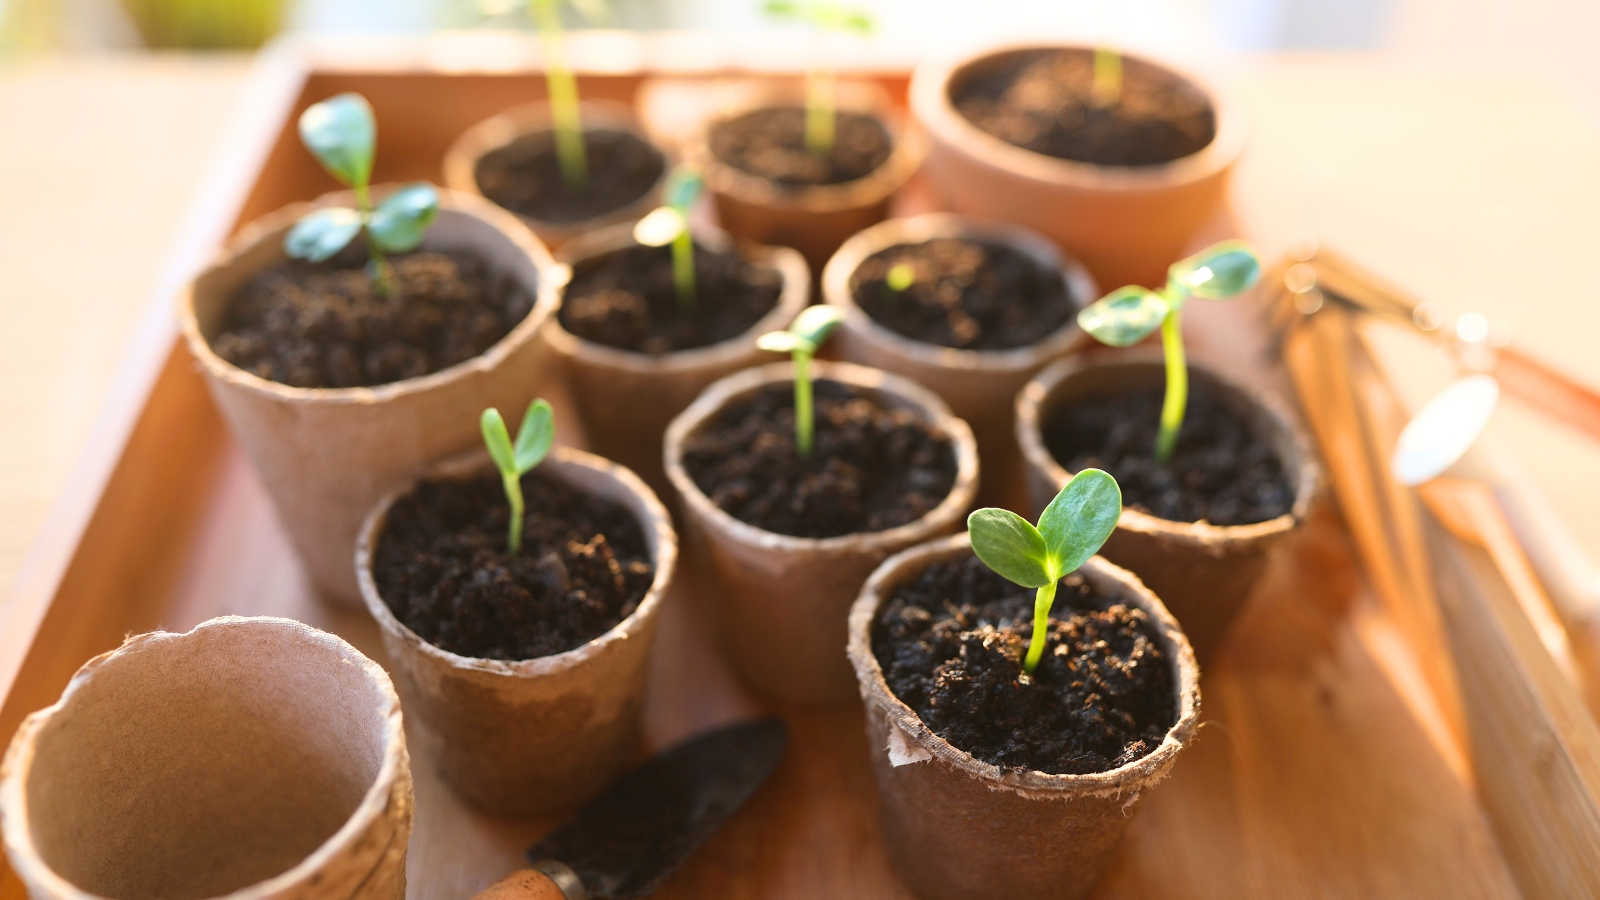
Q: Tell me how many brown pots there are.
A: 11